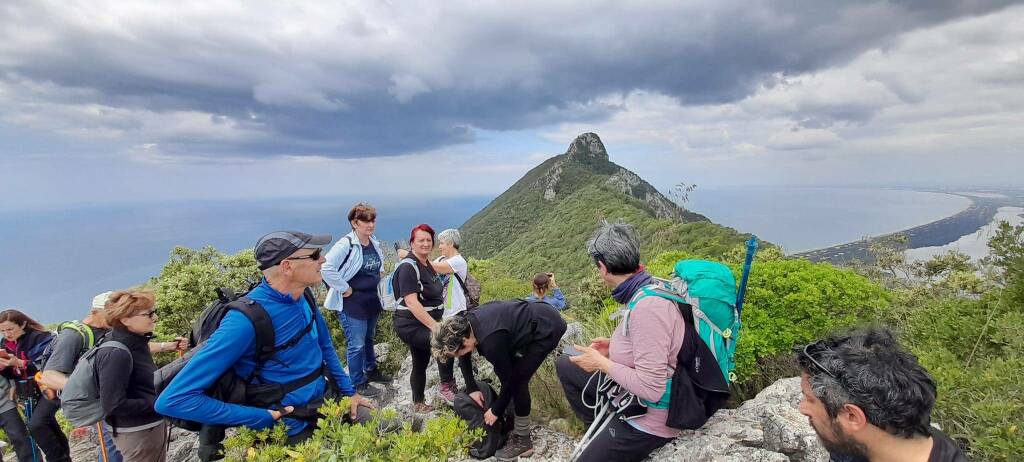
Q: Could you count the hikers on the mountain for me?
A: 11